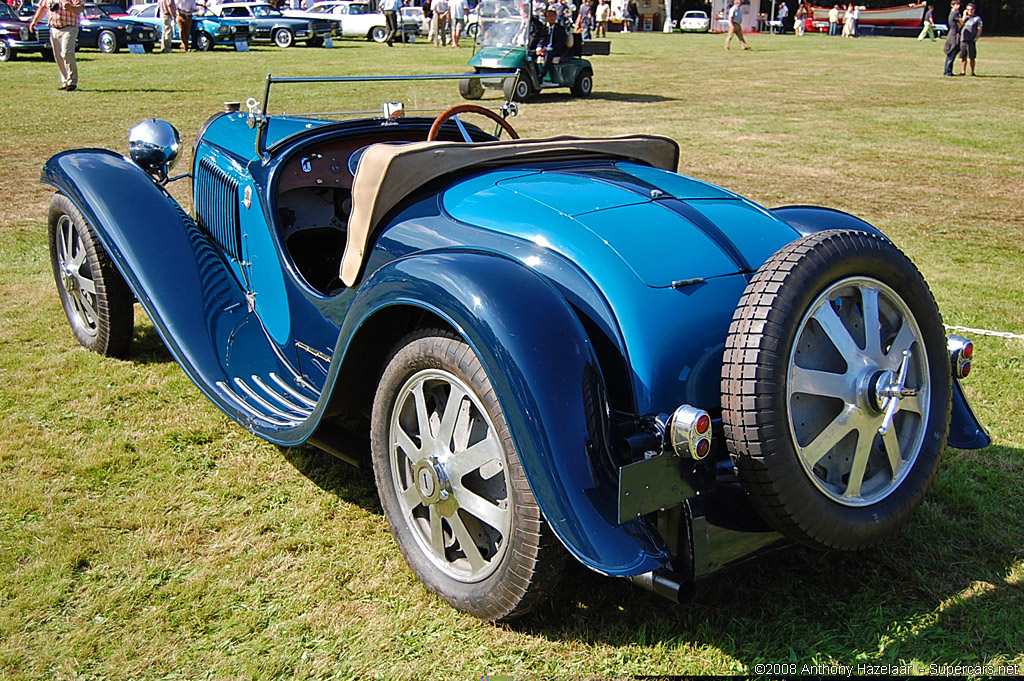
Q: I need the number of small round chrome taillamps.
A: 2